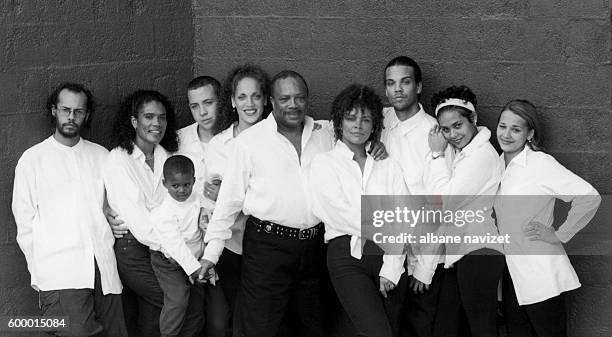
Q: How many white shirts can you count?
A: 10